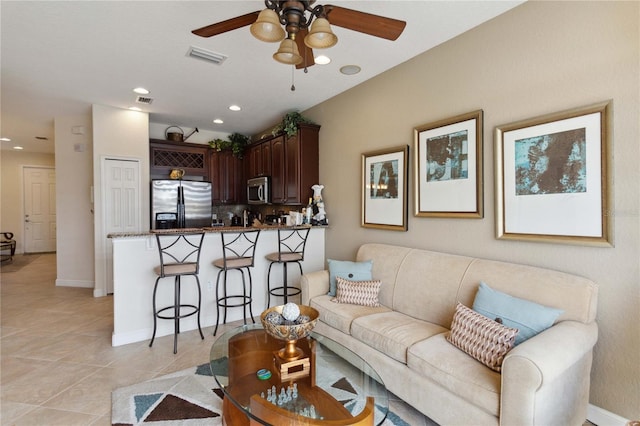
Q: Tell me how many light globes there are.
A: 3